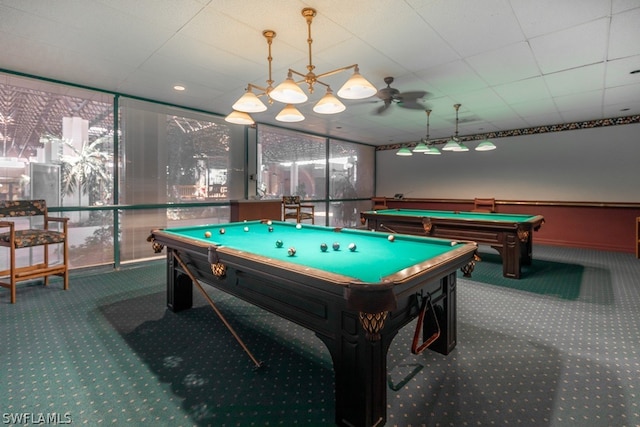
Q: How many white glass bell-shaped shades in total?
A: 6